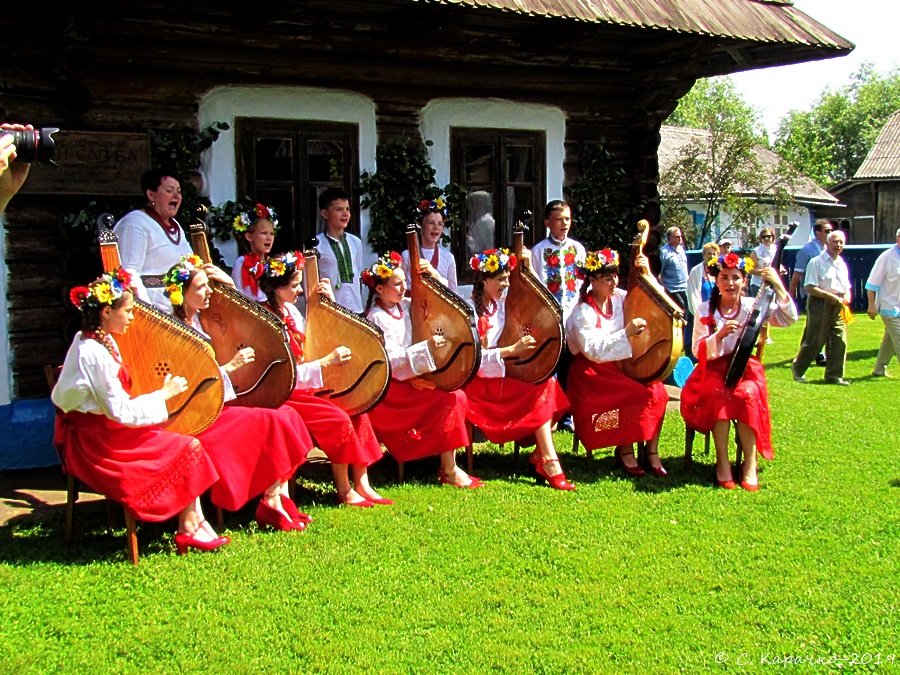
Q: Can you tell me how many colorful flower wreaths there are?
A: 9